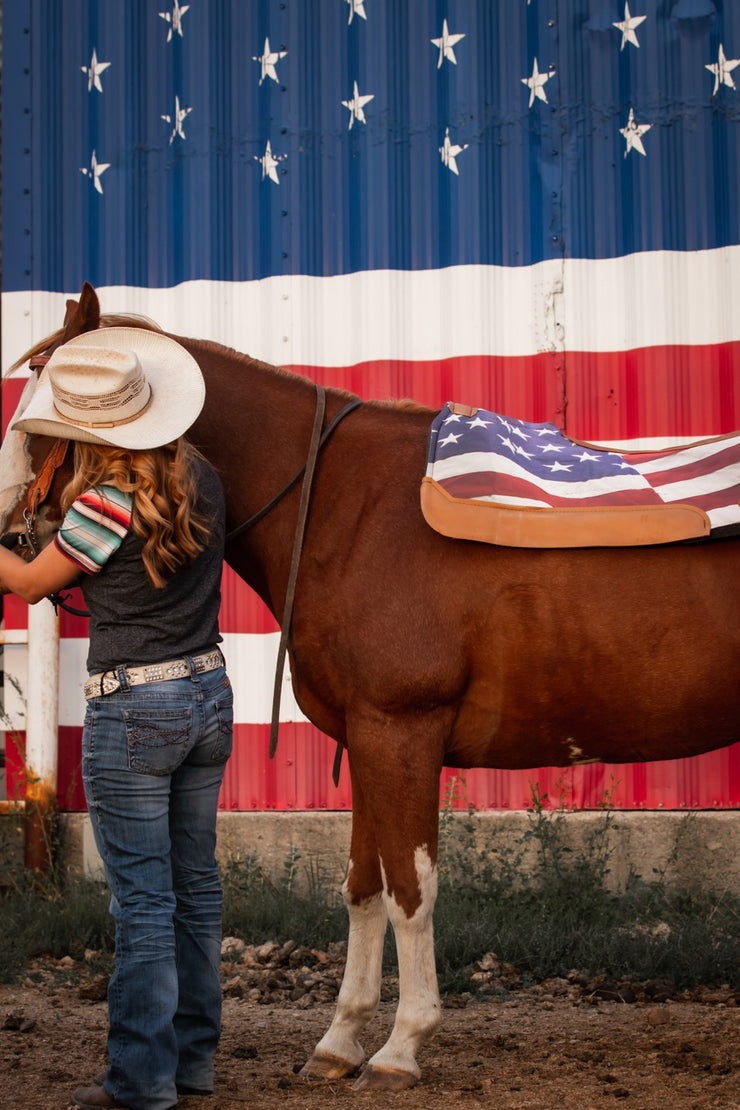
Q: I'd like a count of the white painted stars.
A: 14